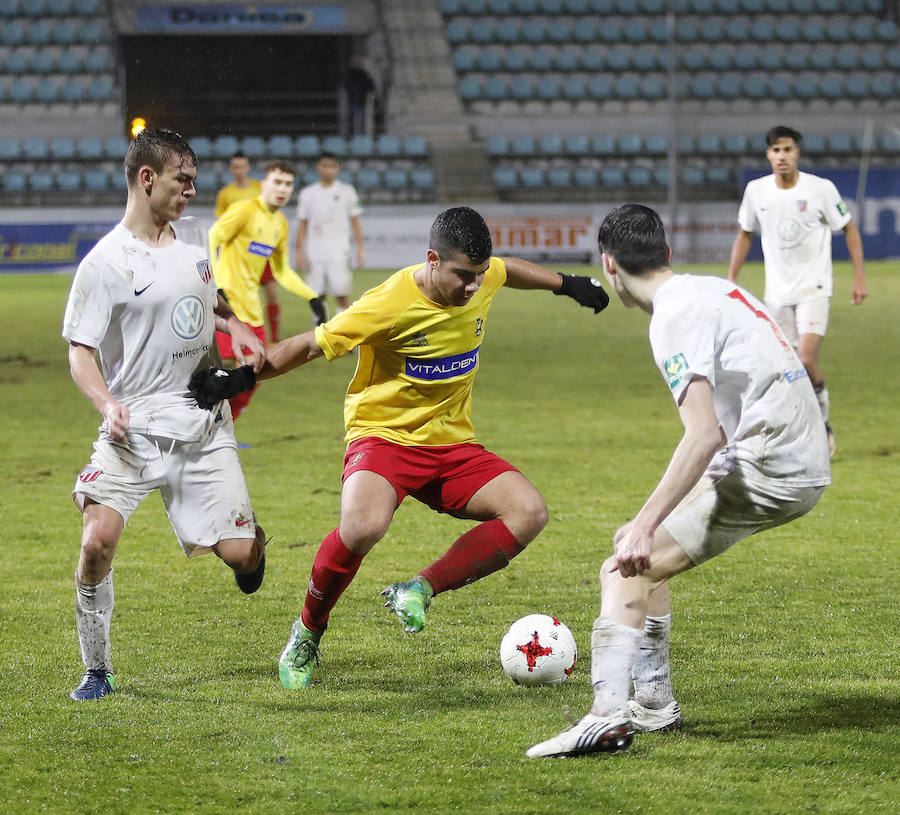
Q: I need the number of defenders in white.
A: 4